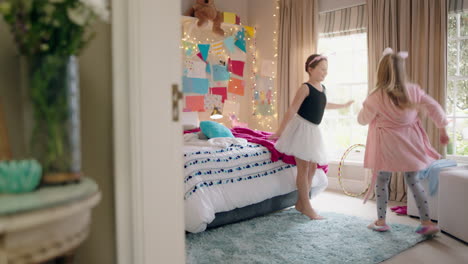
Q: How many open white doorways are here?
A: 1